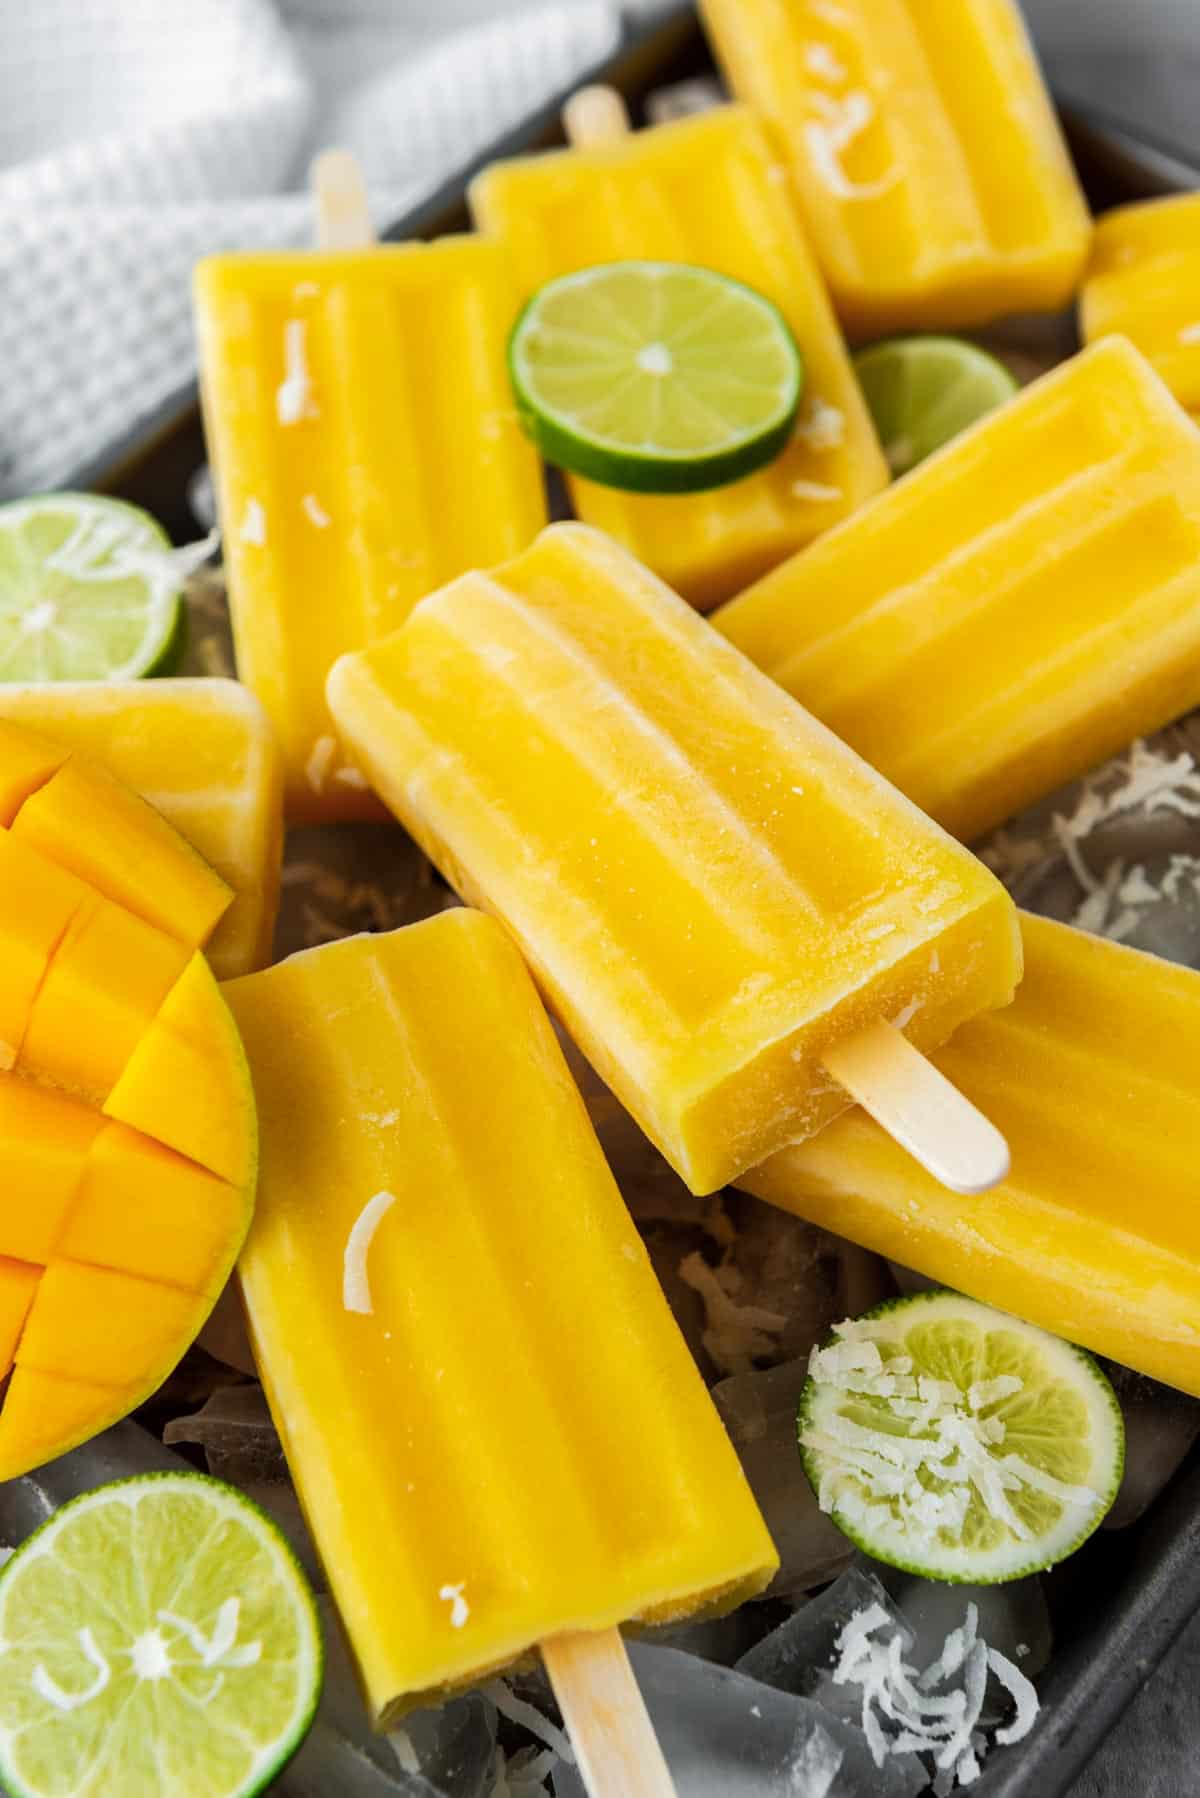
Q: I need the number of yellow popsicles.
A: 9